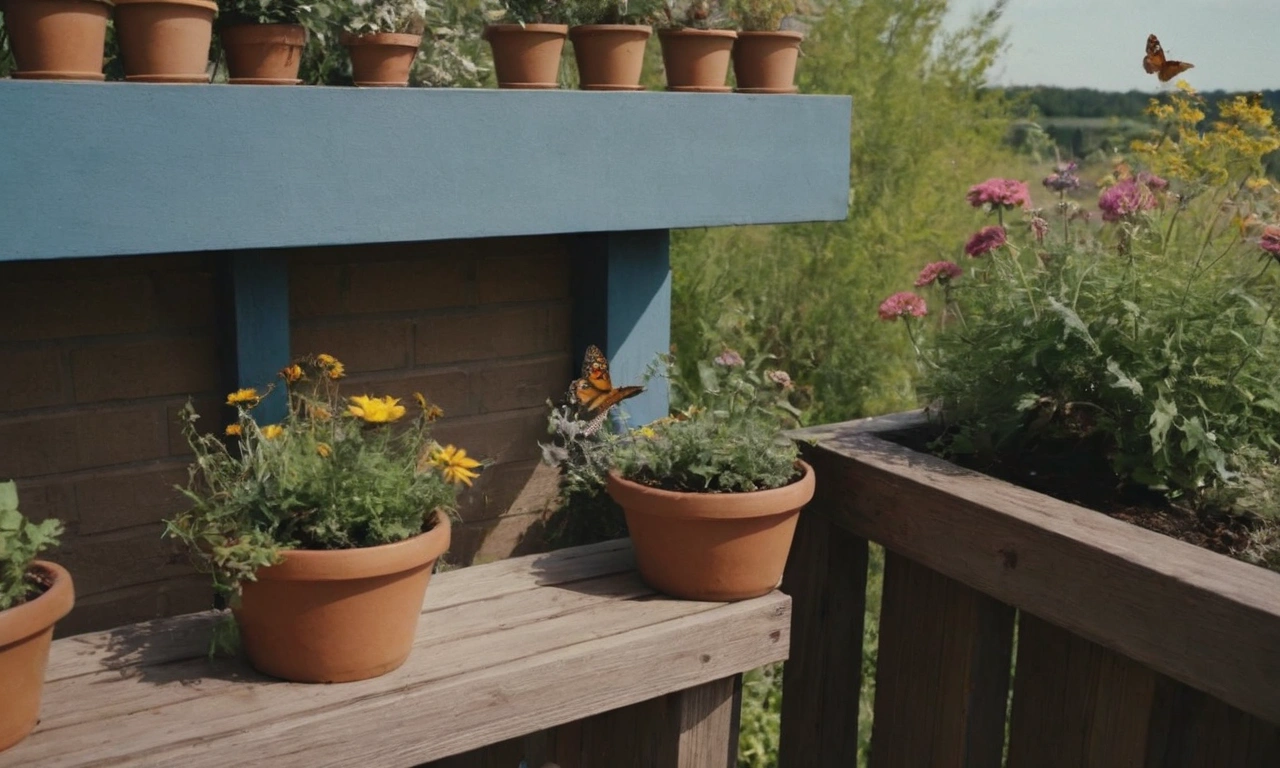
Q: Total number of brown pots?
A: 11